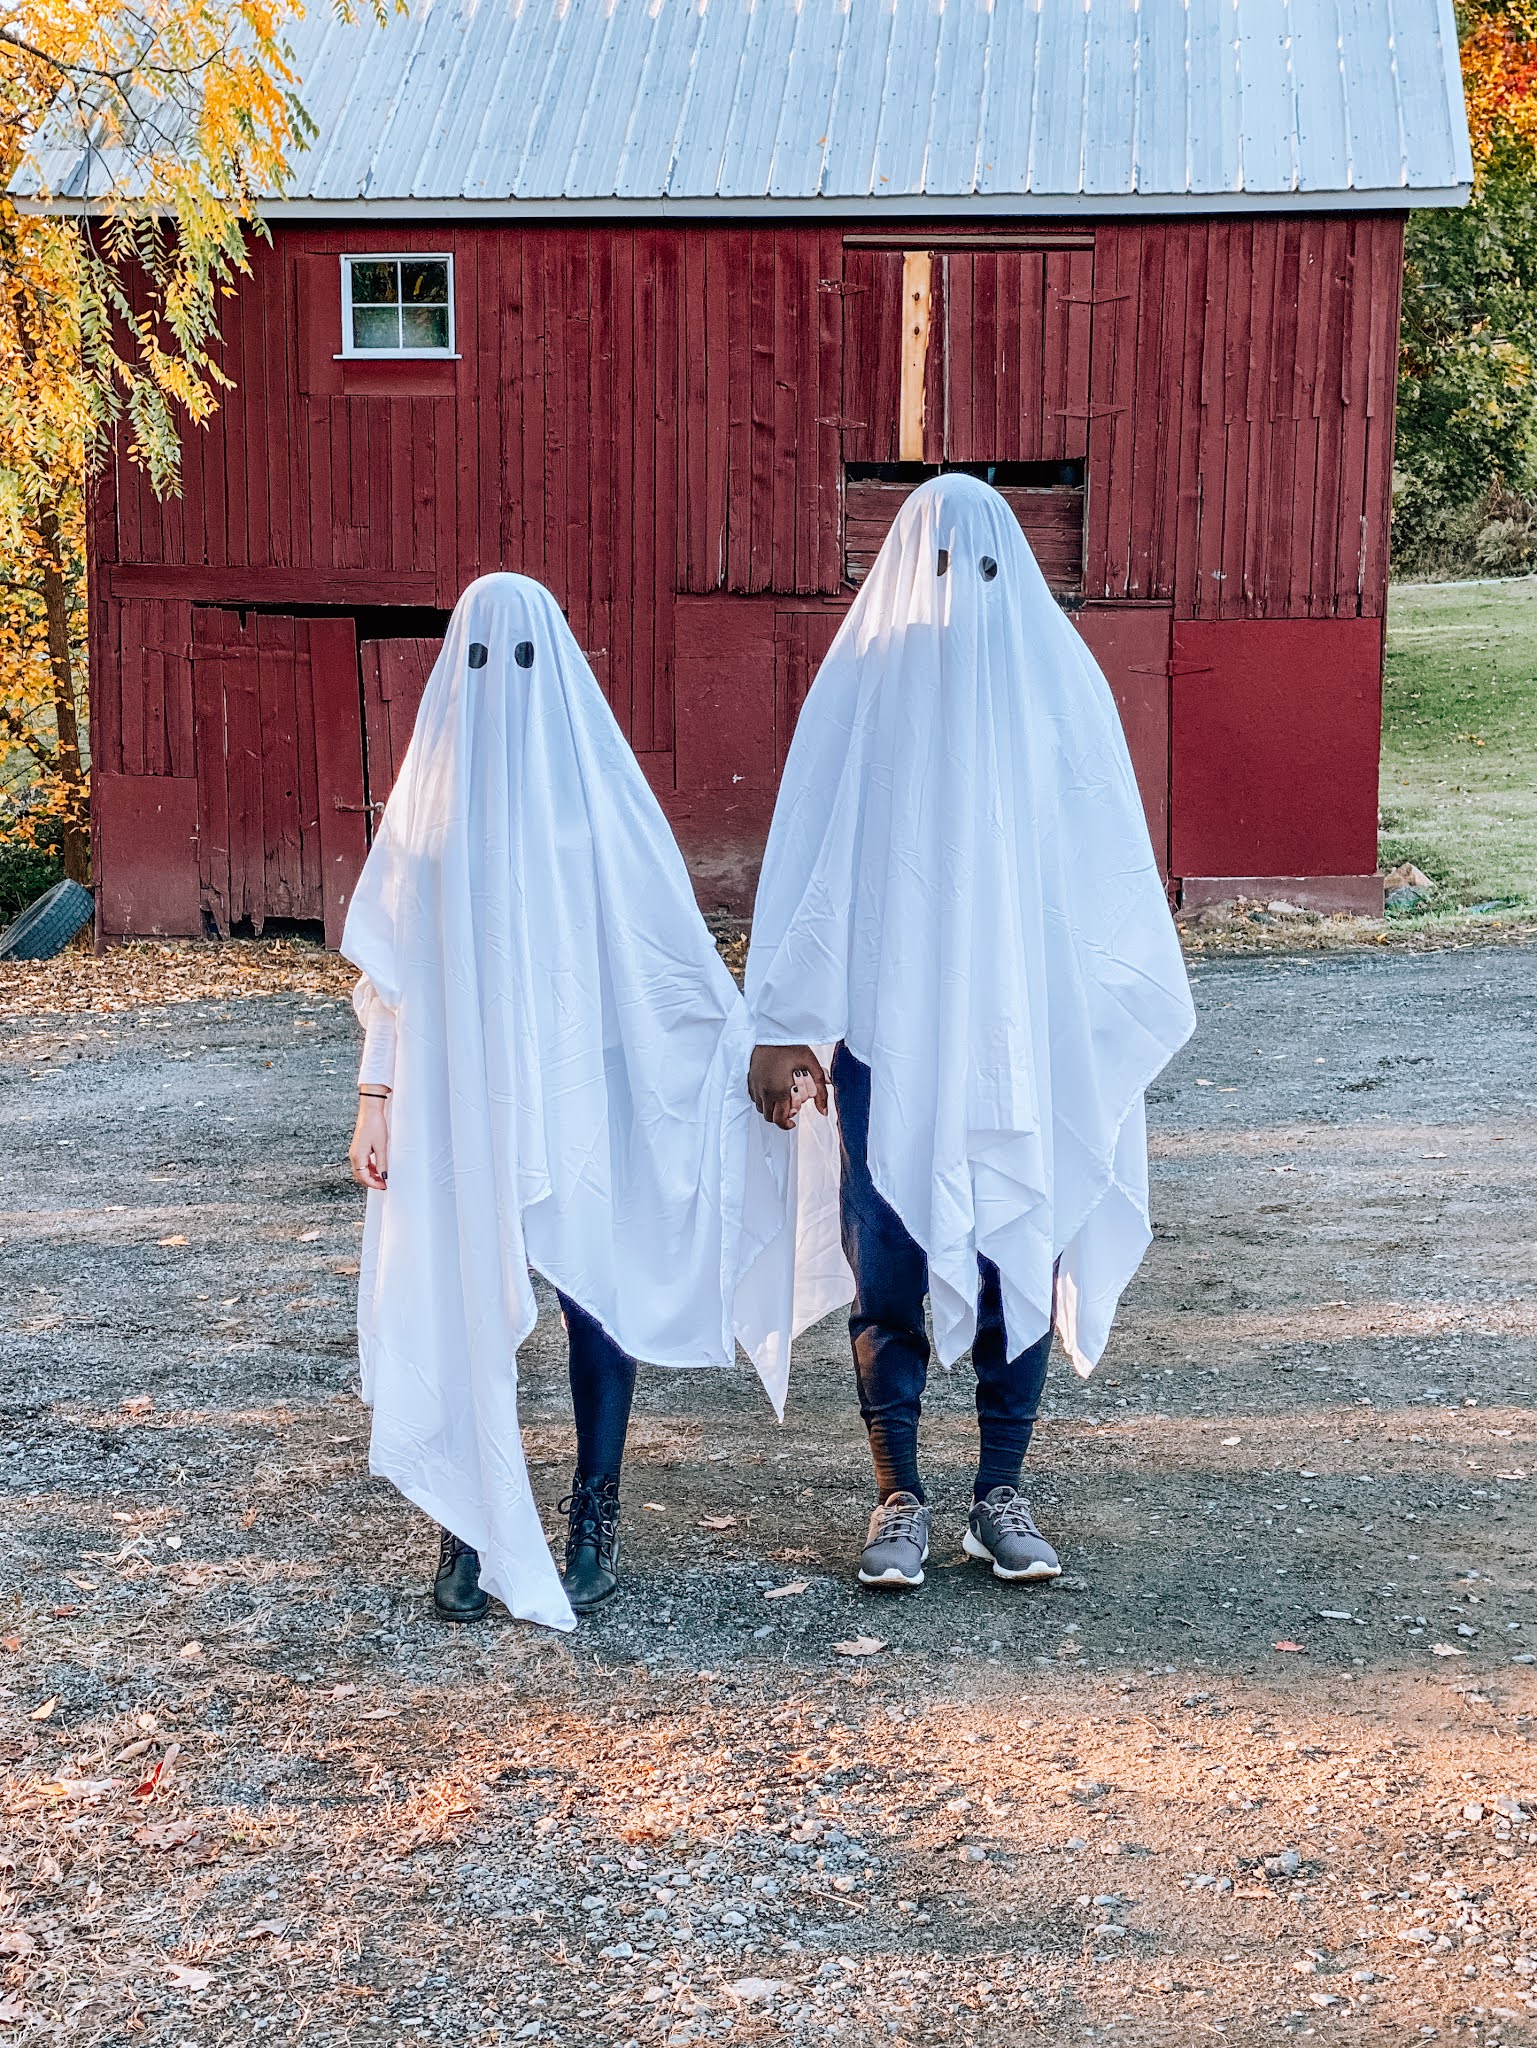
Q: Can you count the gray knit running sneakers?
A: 2